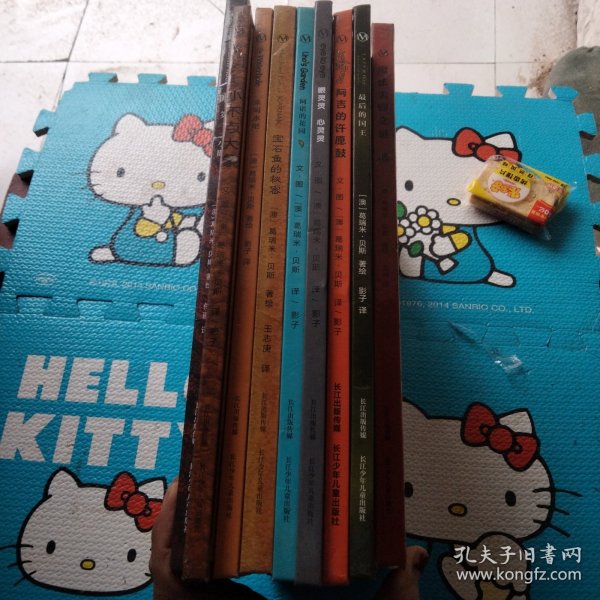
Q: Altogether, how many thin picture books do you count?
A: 9